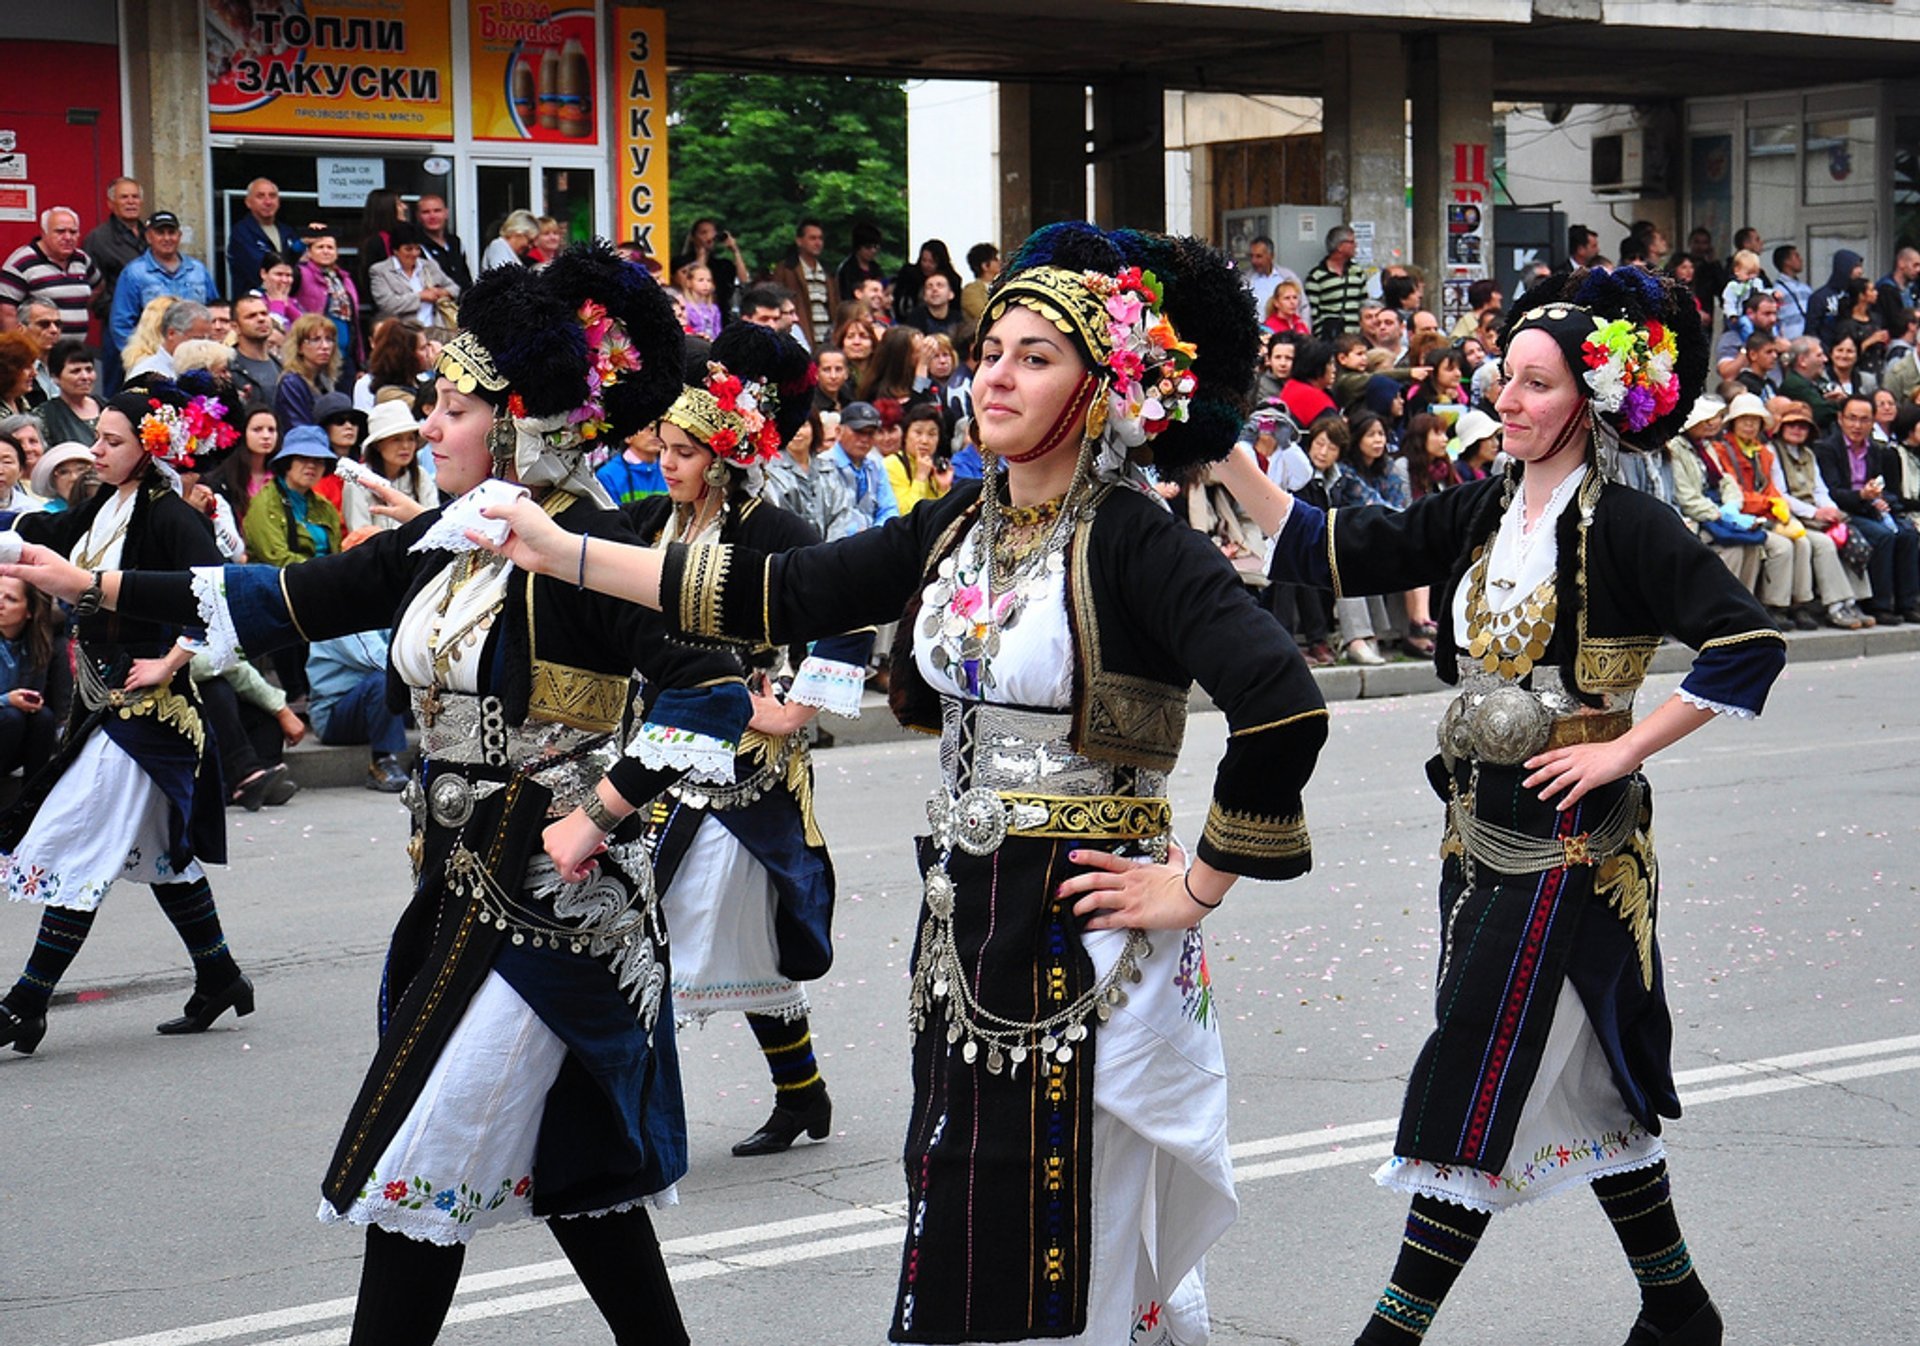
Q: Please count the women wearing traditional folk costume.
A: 5